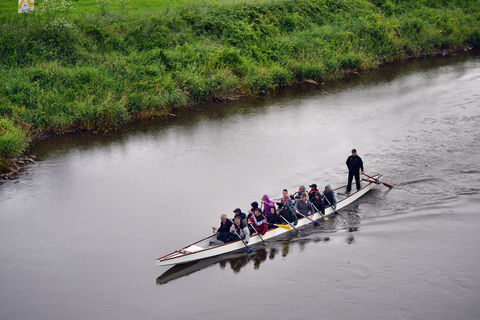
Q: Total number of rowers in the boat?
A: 14